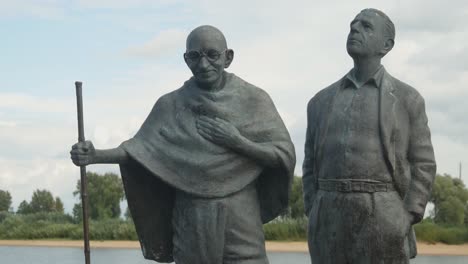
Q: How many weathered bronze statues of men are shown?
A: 2